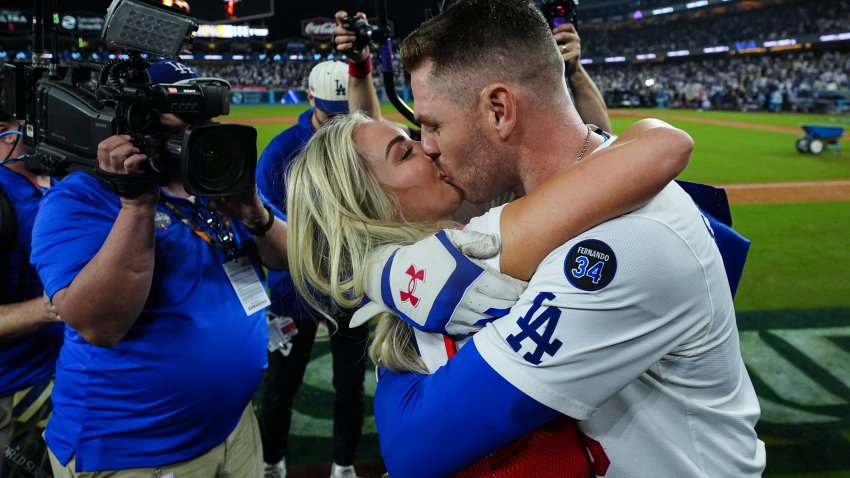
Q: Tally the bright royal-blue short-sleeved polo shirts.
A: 2